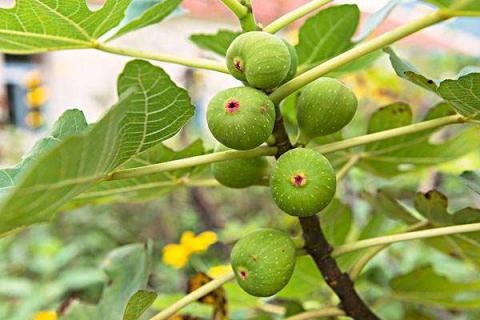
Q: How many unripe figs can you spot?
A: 7